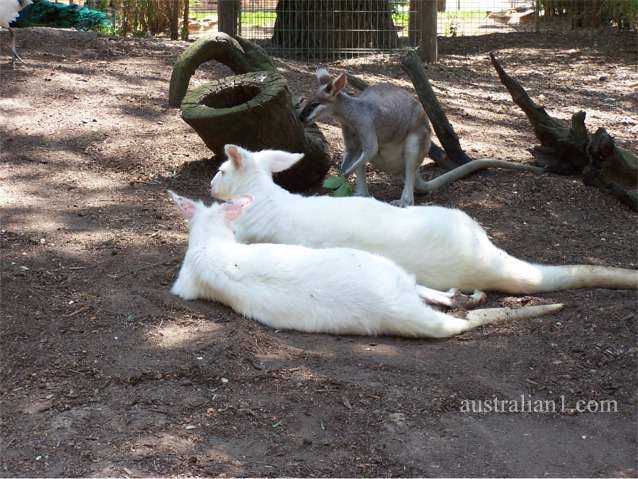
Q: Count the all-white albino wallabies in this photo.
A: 2